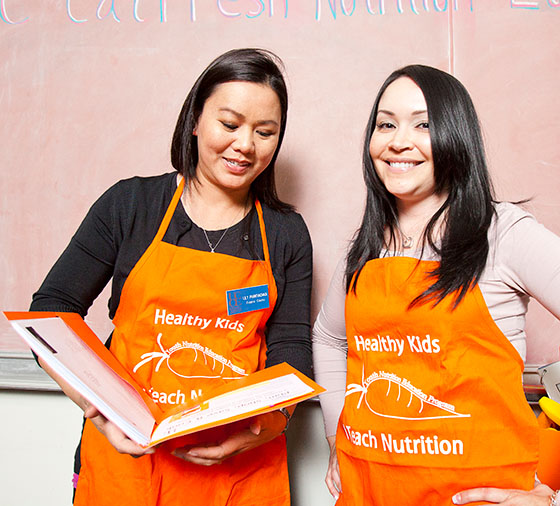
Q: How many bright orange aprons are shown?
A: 2